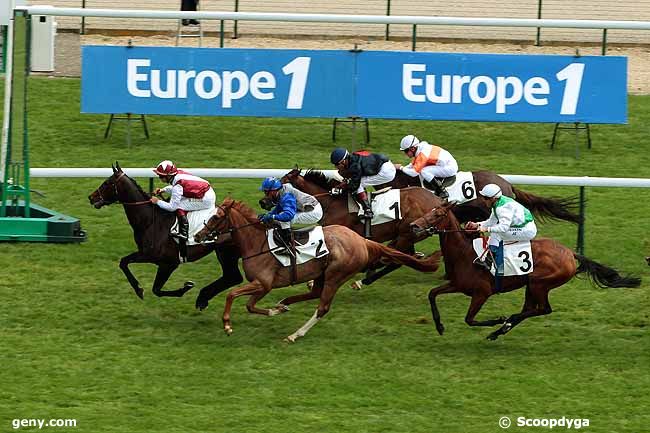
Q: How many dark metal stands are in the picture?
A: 3